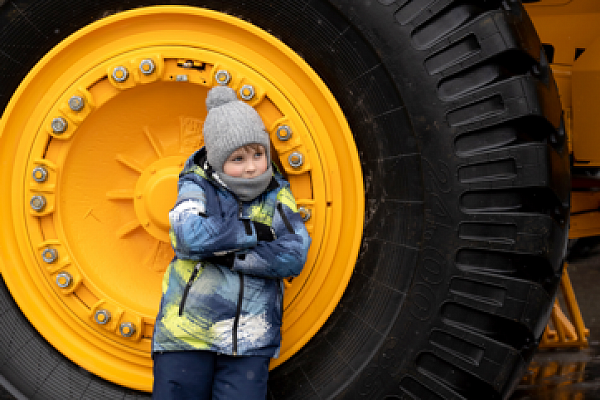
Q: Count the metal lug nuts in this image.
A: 15